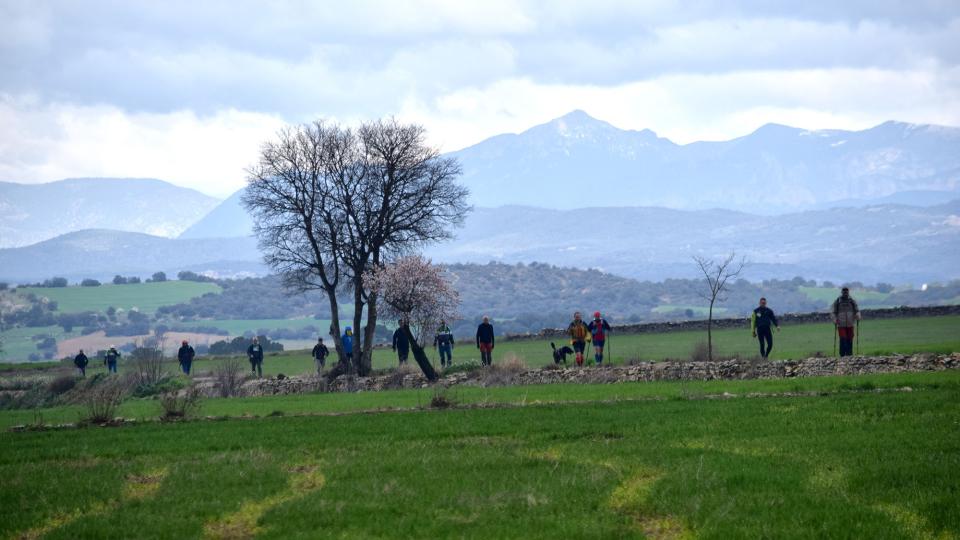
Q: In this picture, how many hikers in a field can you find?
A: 13